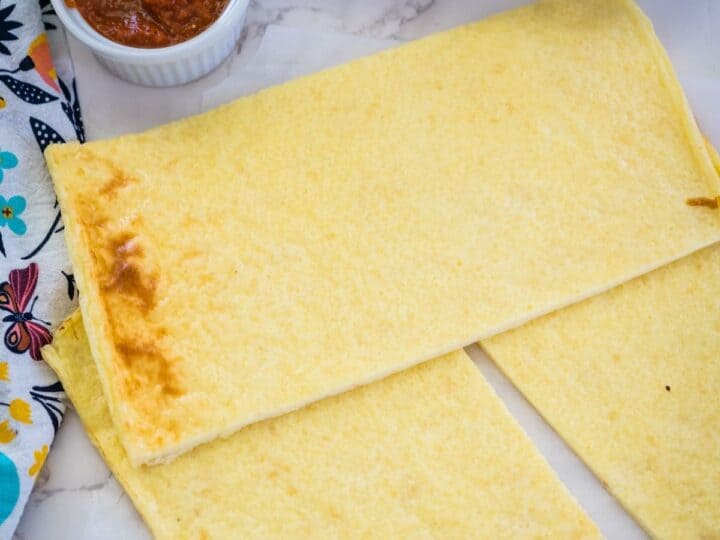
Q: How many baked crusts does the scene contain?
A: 3